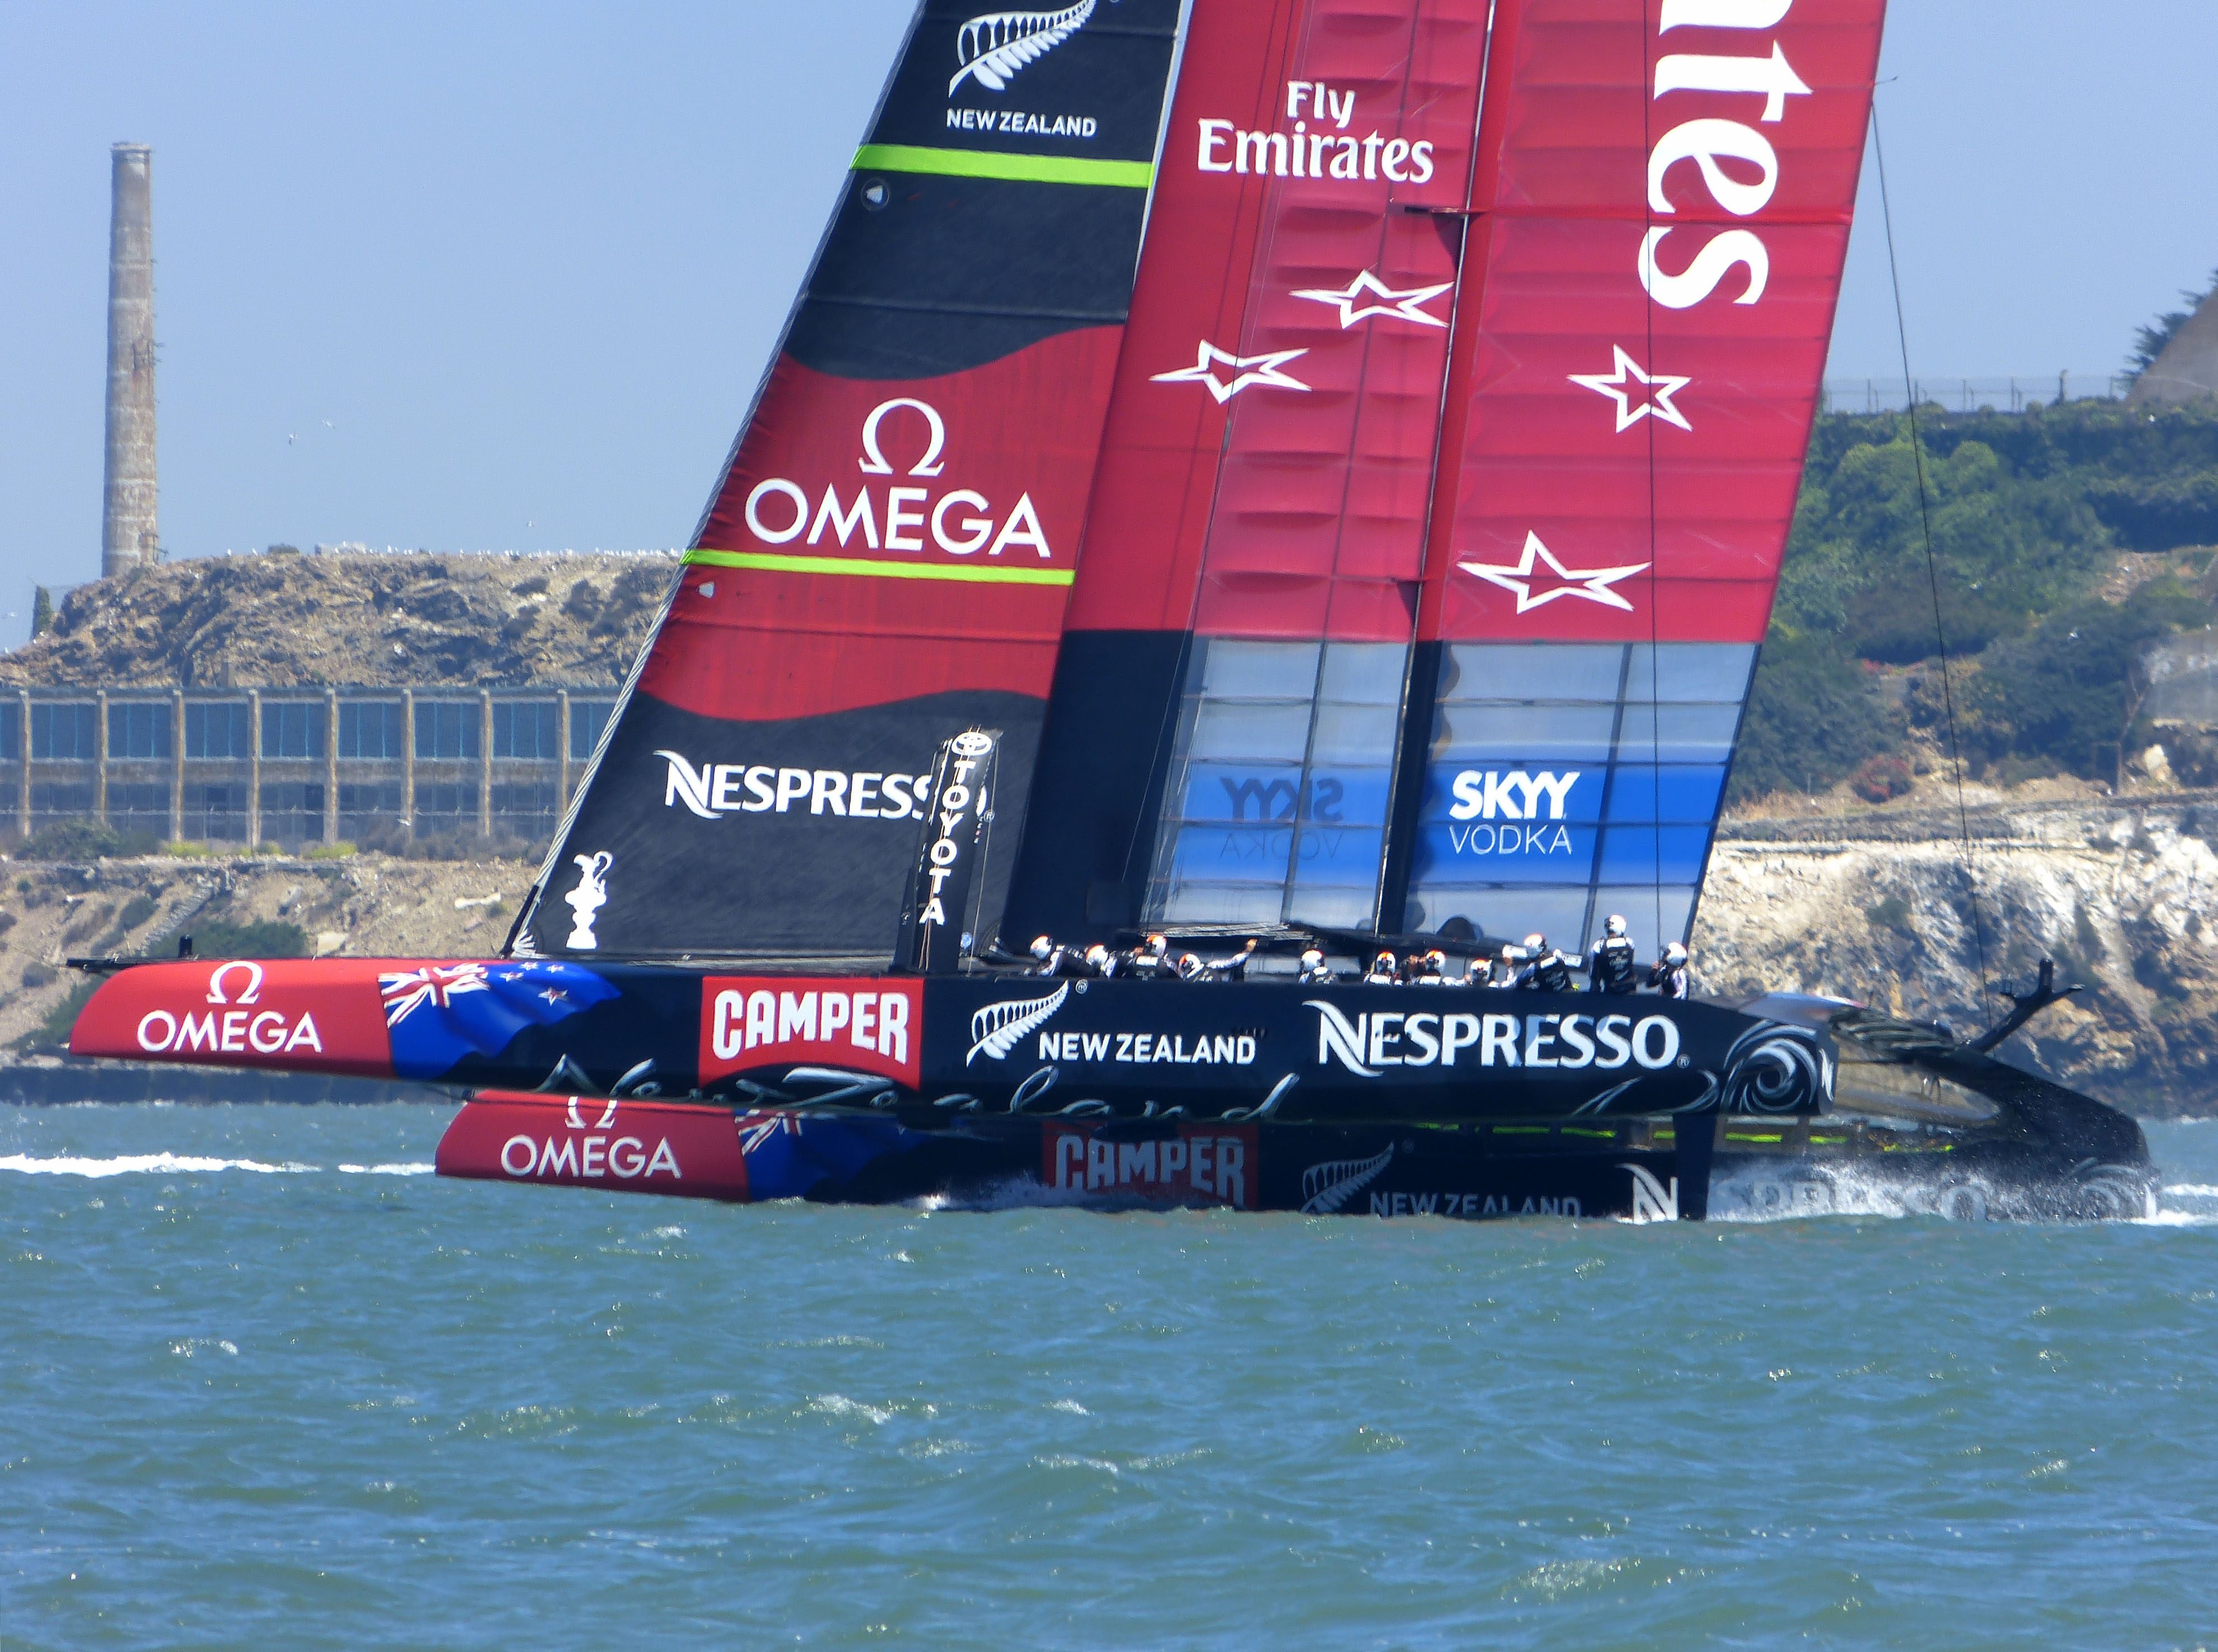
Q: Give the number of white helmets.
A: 11